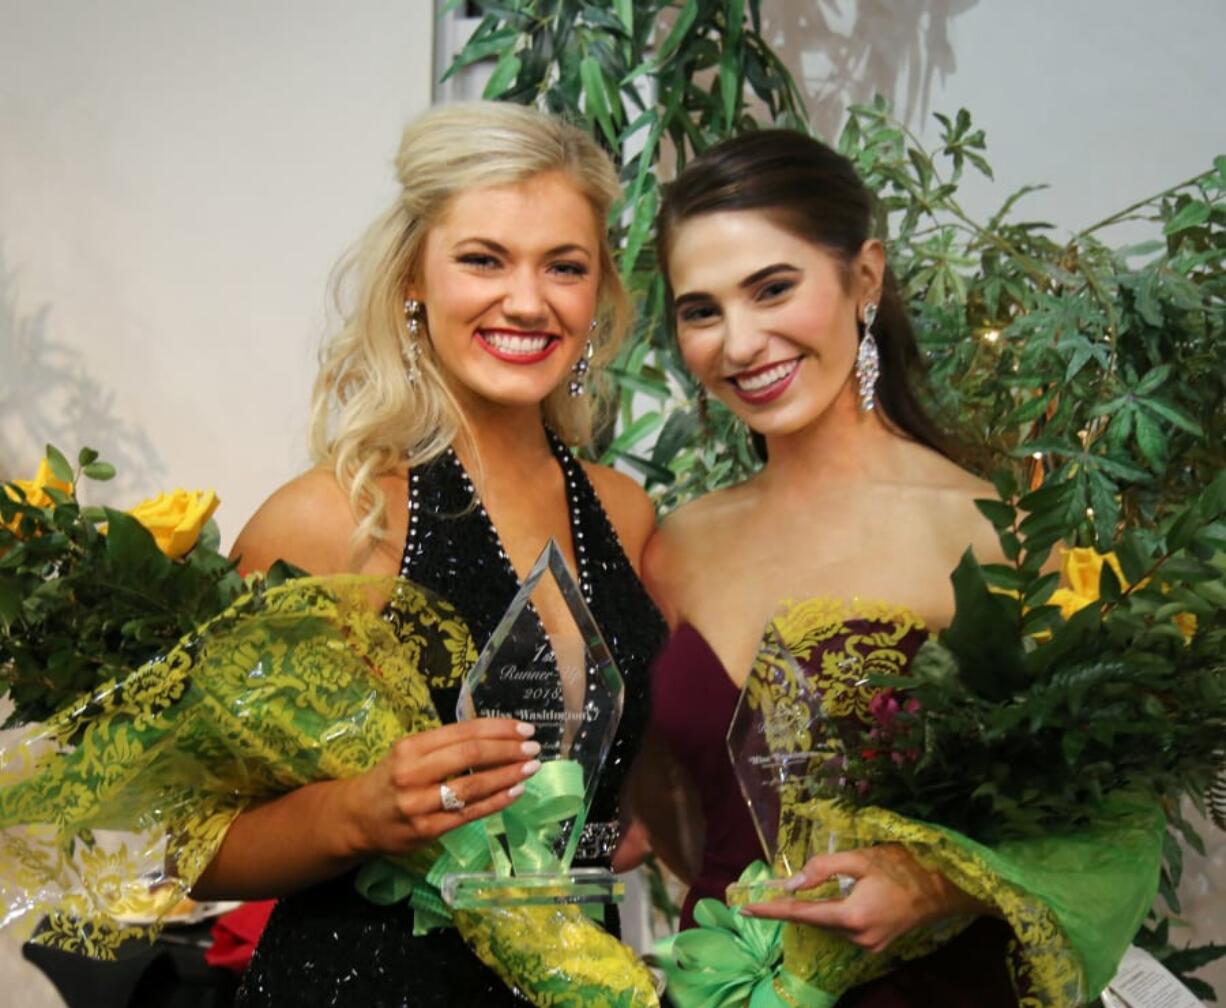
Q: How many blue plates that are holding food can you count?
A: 0